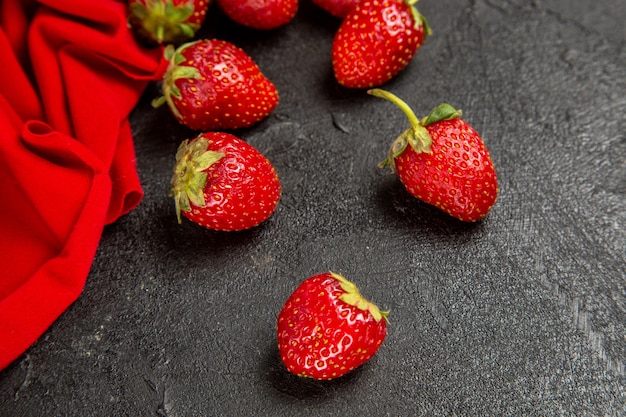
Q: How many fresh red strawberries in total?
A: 8